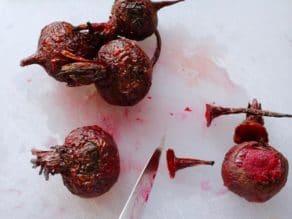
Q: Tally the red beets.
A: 5